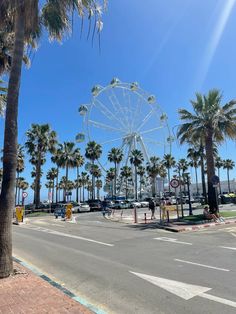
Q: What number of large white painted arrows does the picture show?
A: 1